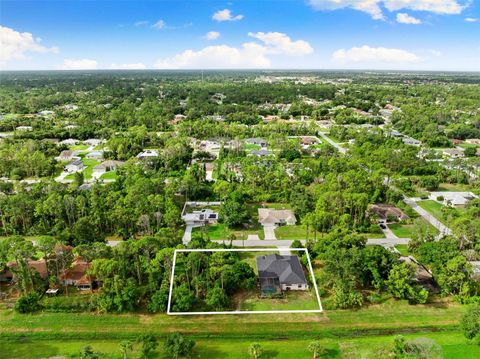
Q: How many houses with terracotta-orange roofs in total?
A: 2